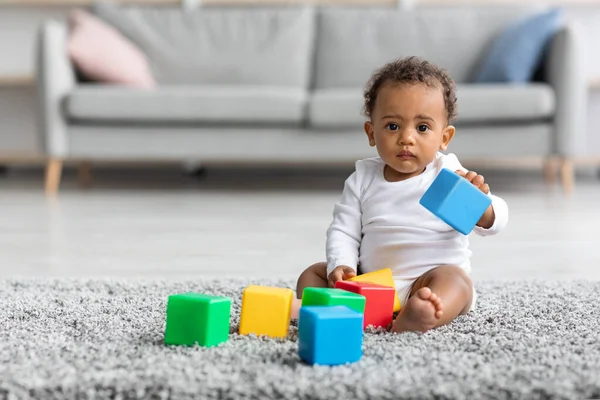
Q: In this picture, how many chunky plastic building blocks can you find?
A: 7